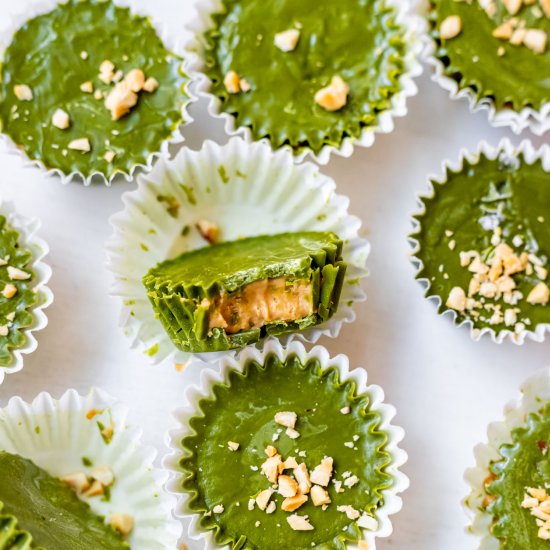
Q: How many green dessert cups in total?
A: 9